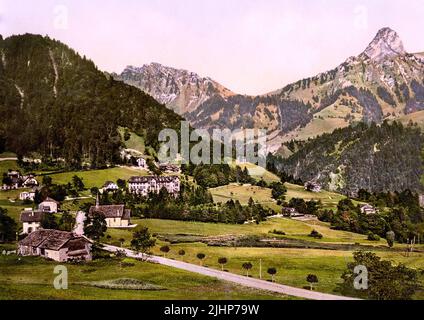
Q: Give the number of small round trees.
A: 7